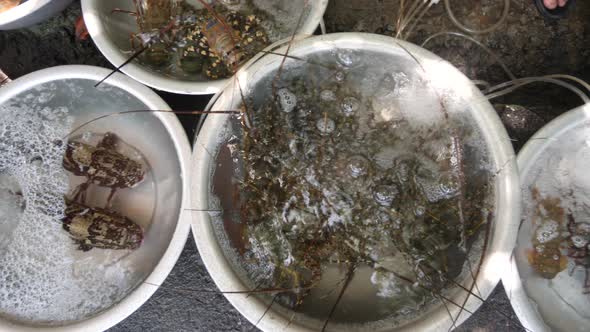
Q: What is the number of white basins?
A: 5